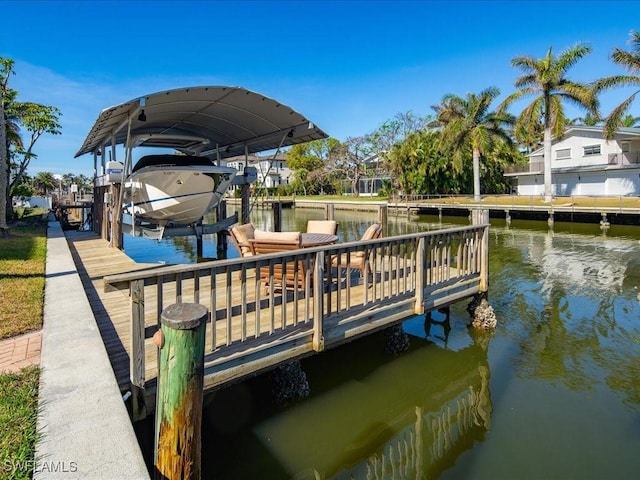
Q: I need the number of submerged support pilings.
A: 3